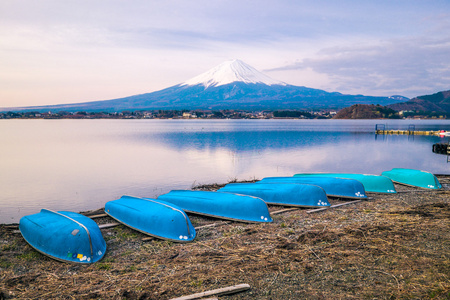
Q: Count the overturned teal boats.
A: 2